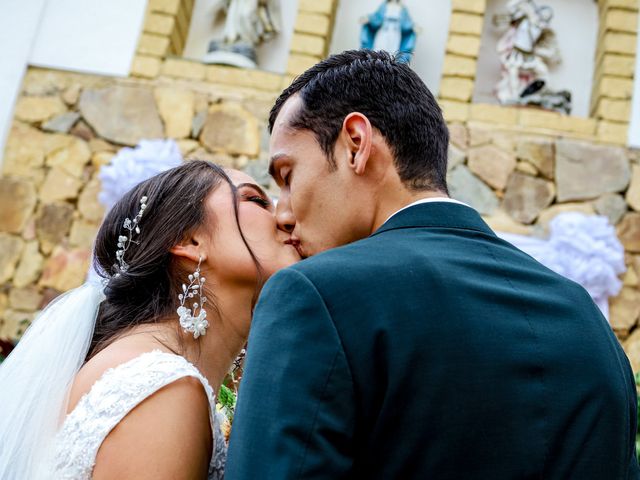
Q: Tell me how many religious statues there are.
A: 3